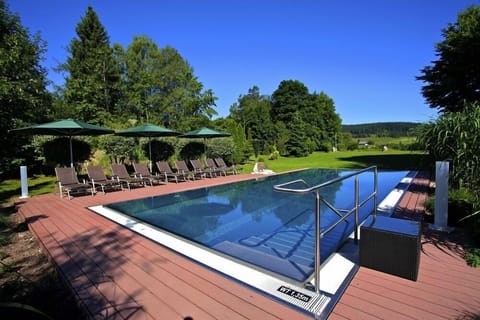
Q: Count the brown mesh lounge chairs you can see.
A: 9